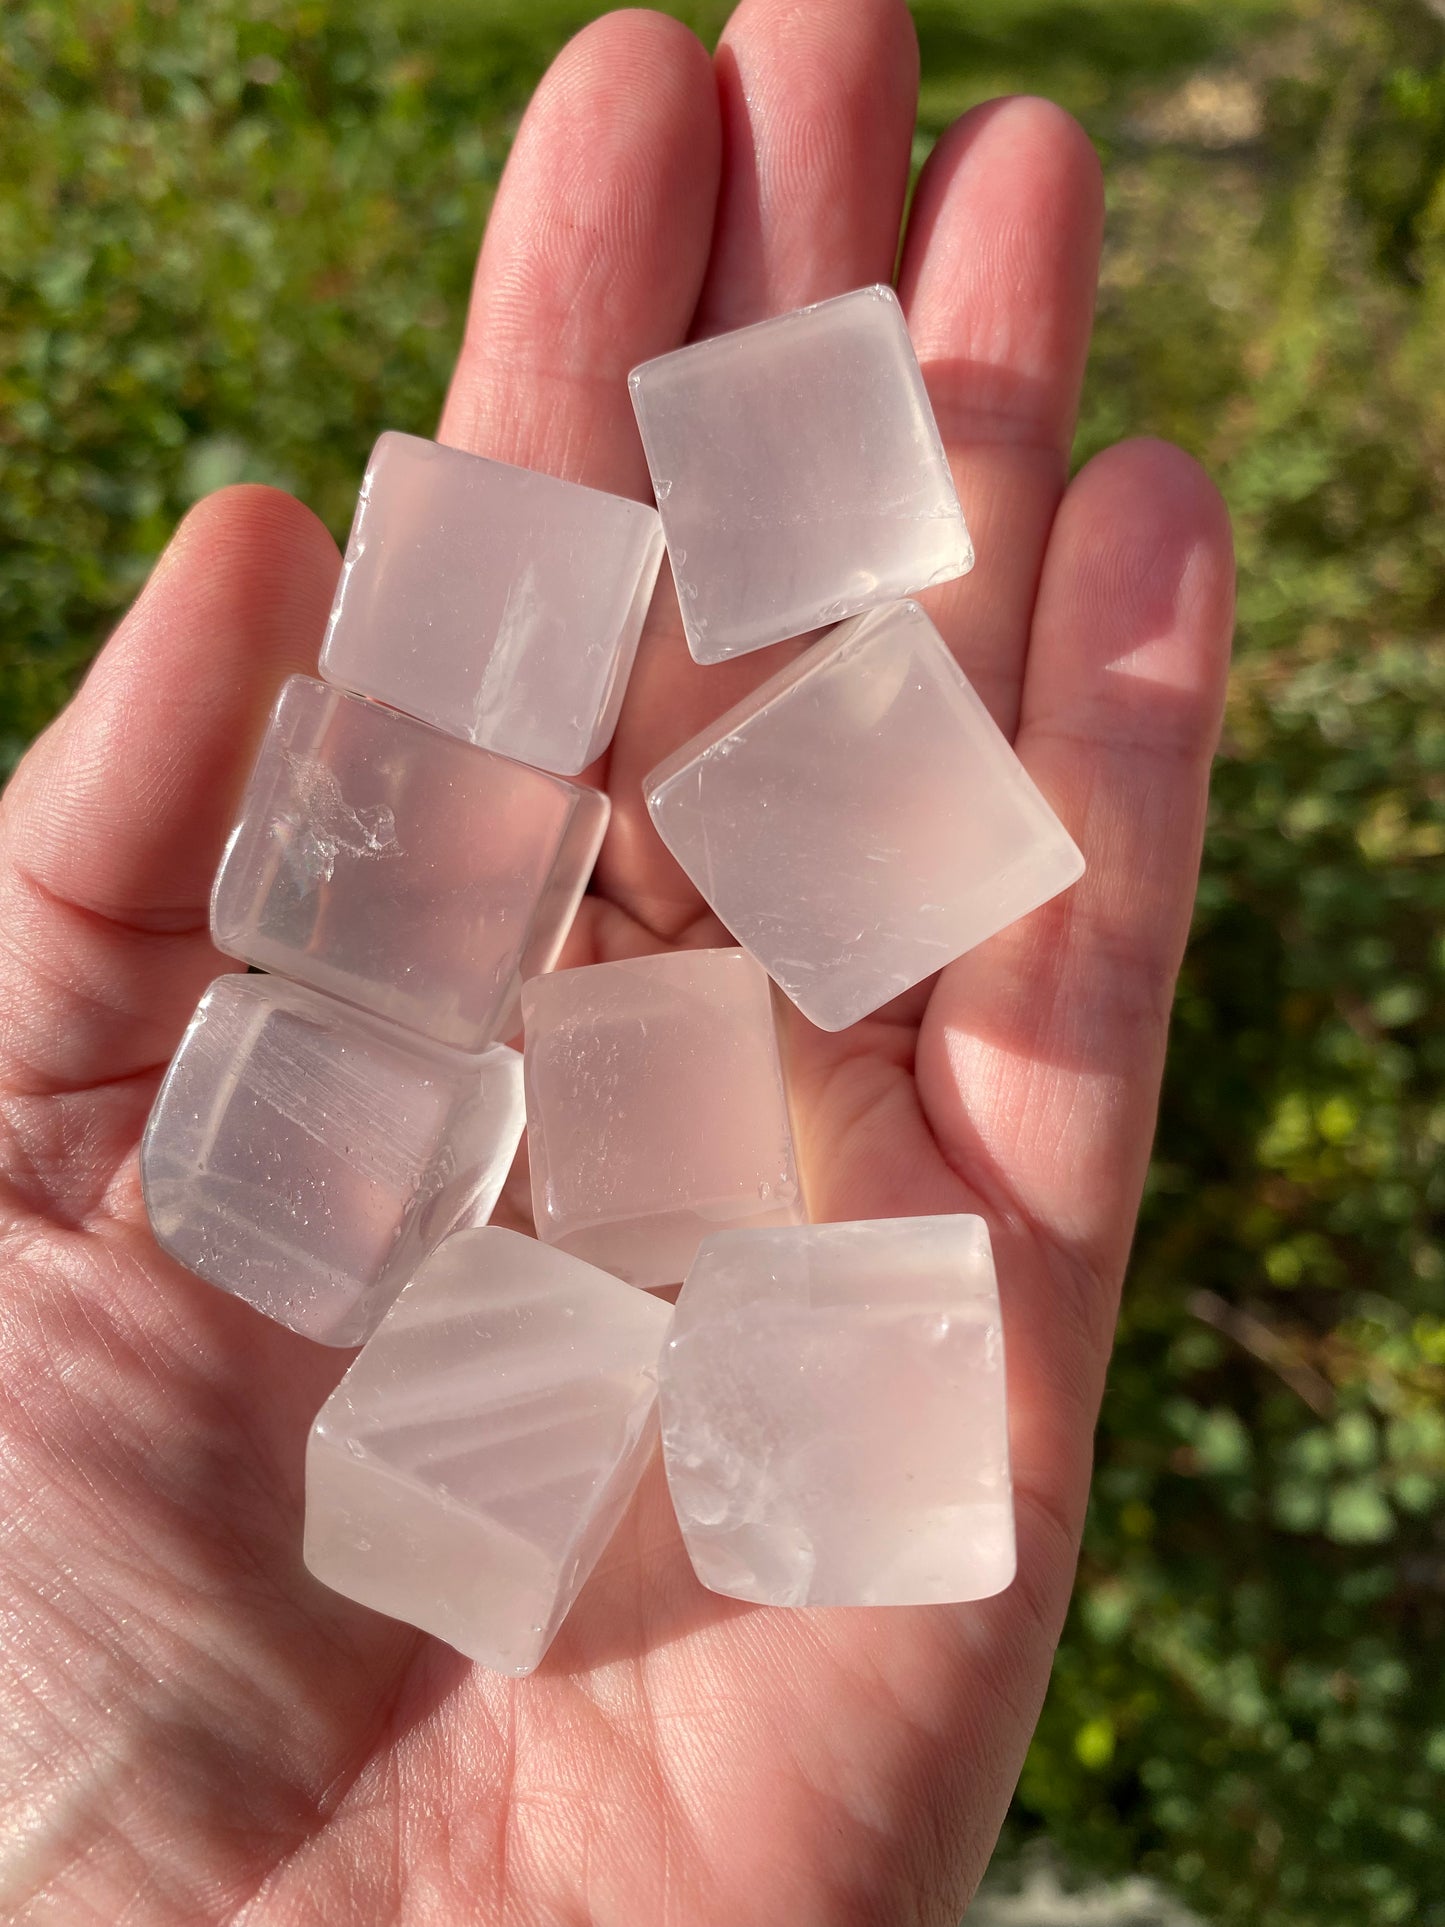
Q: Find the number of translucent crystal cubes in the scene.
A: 8